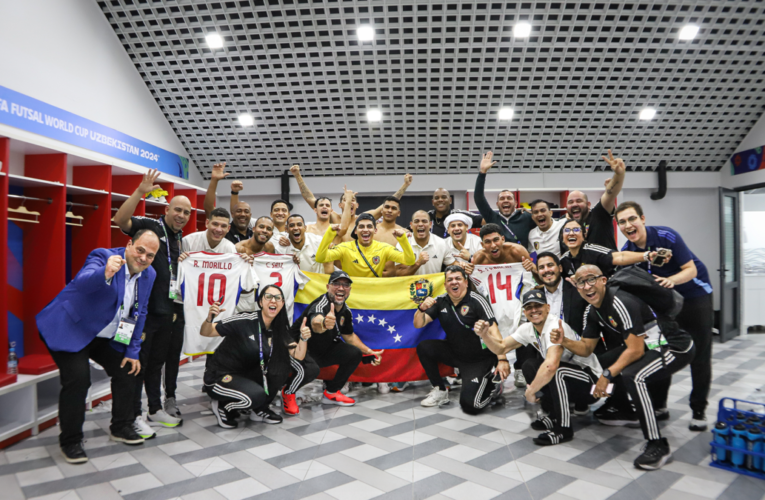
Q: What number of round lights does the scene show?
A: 8